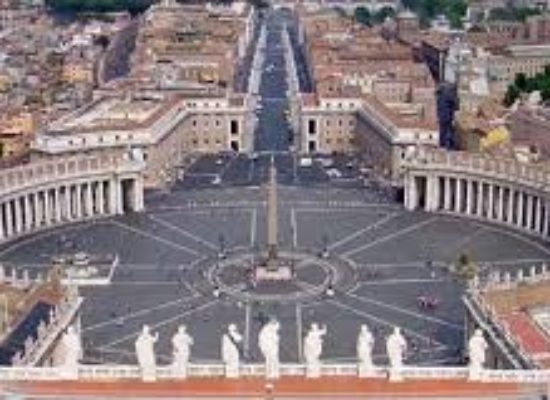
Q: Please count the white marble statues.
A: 9